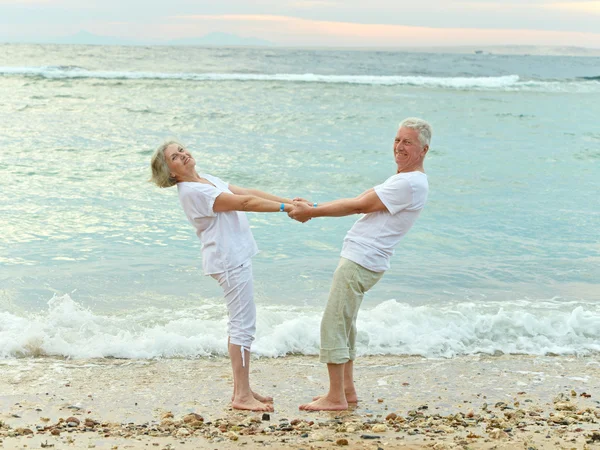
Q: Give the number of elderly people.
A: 2